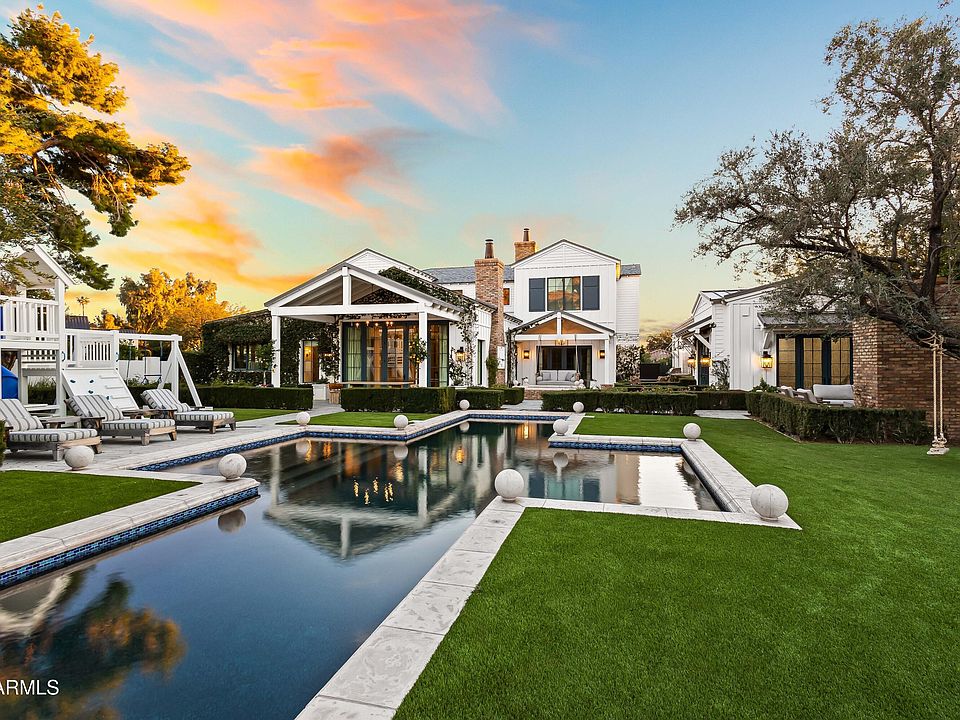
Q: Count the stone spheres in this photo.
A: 10